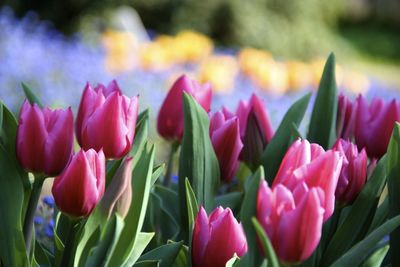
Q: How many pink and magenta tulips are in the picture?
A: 12